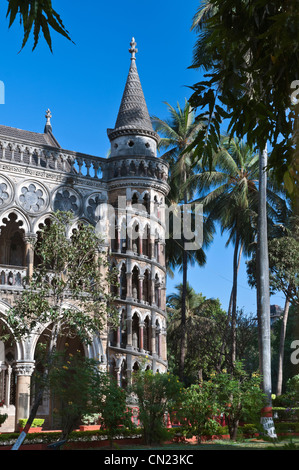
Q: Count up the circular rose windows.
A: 4